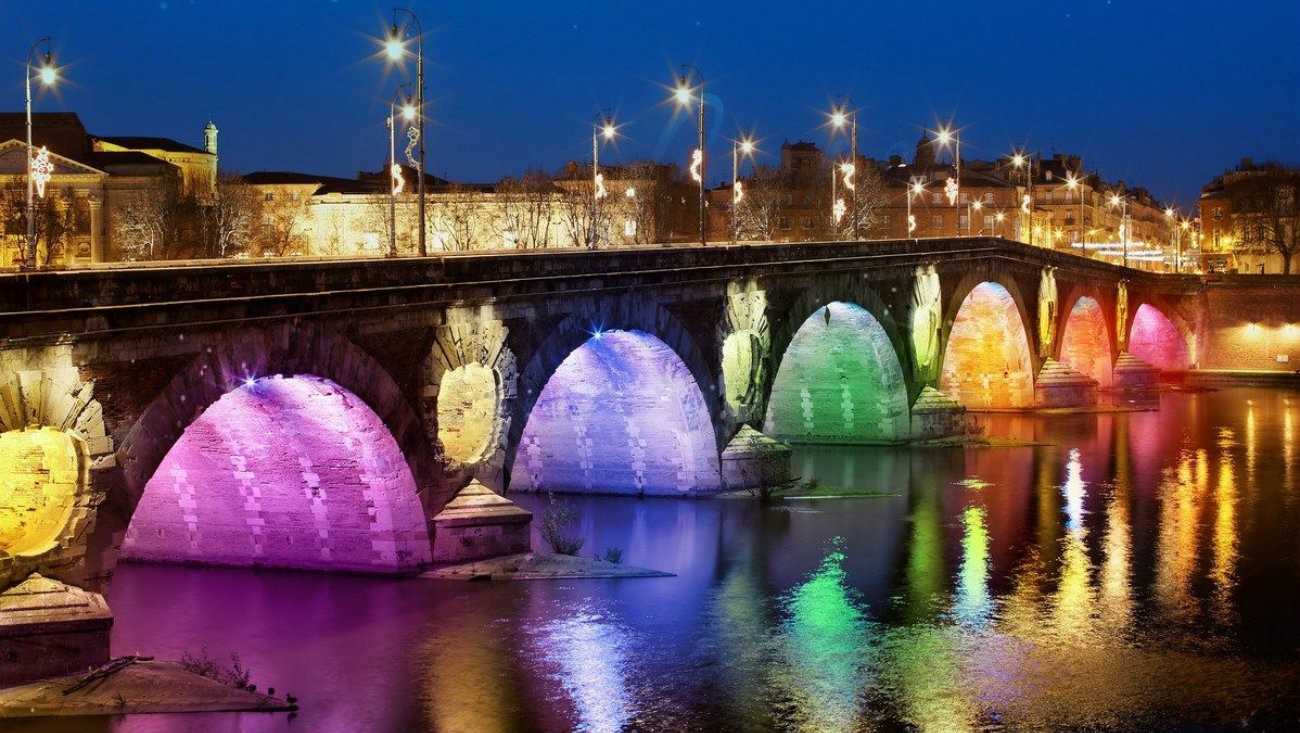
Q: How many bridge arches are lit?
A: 6